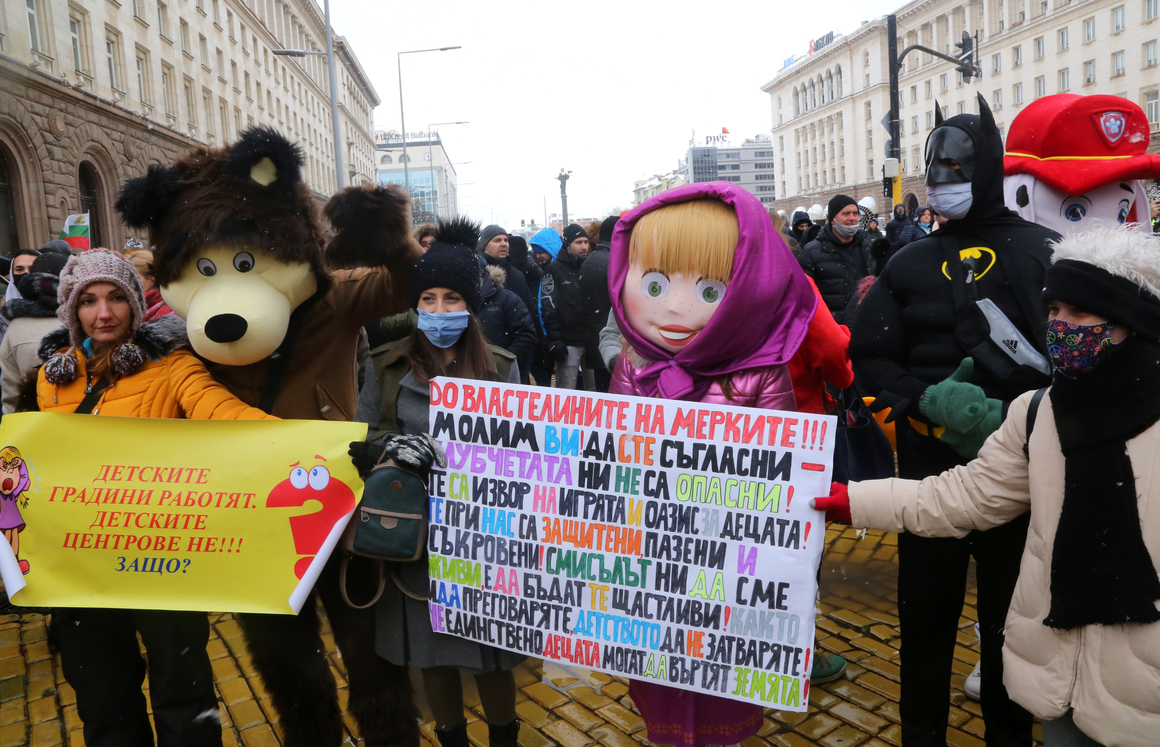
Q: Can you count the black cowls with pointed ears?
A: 1